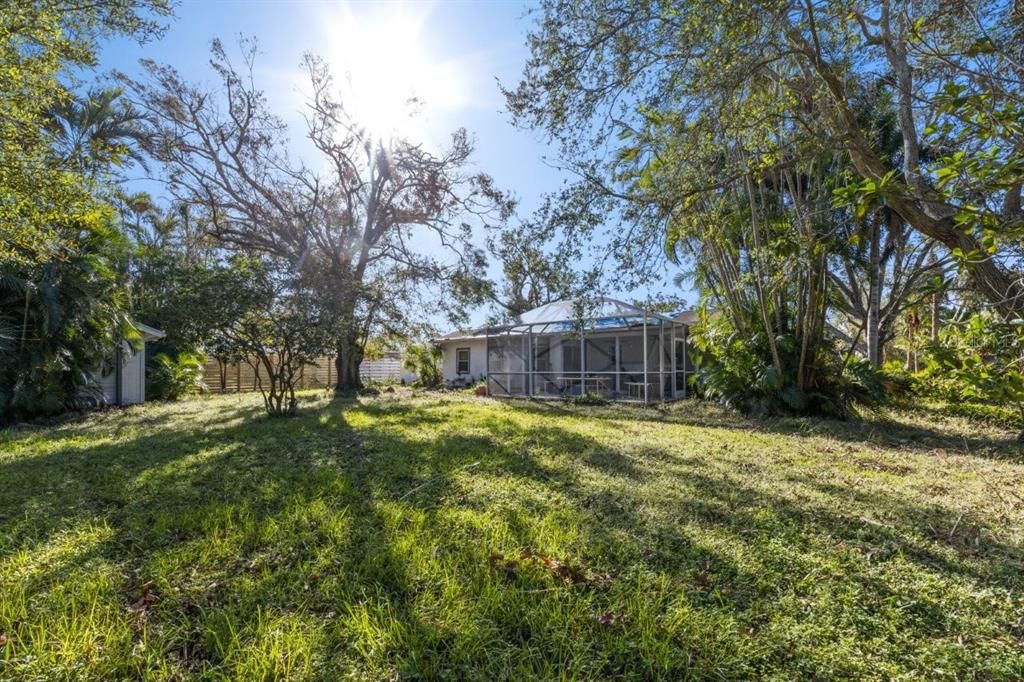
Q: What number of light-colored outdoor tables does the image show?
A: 2